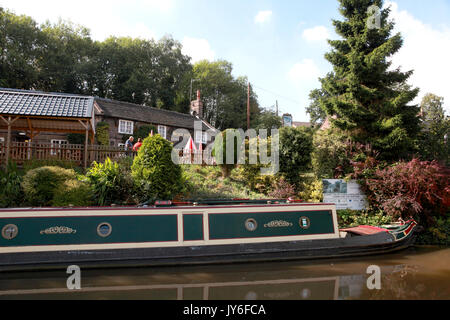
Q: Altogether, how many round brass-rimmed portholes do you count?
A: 4